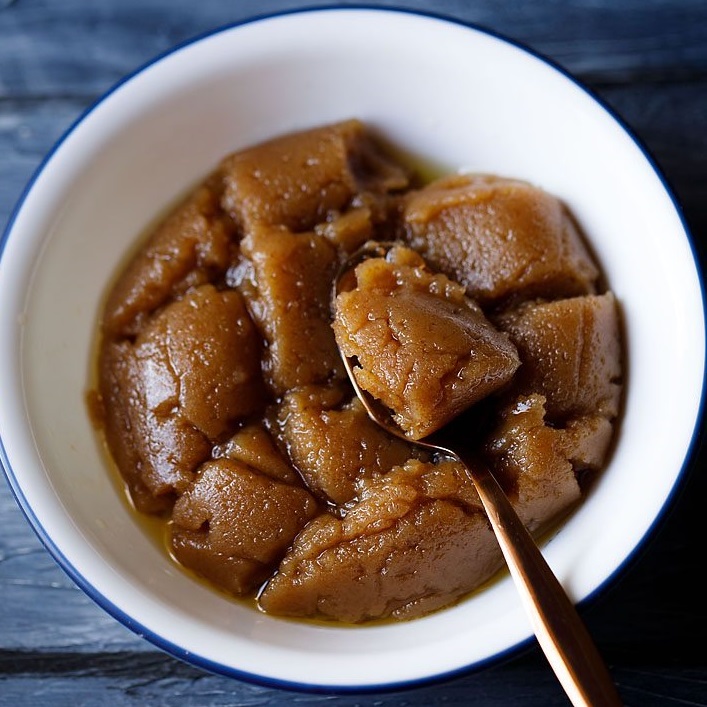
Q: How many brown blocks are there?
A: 11